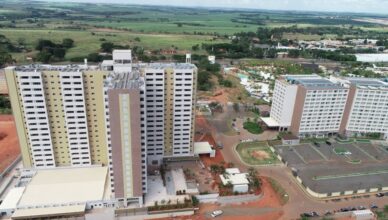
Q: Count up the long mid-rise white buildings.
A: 2